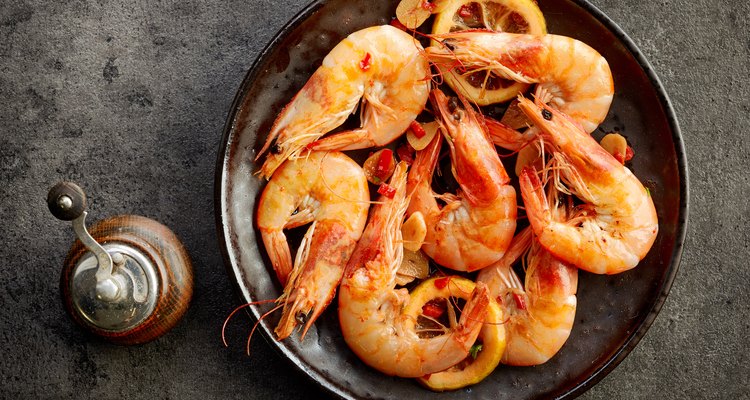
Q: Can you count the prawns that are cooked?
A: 7